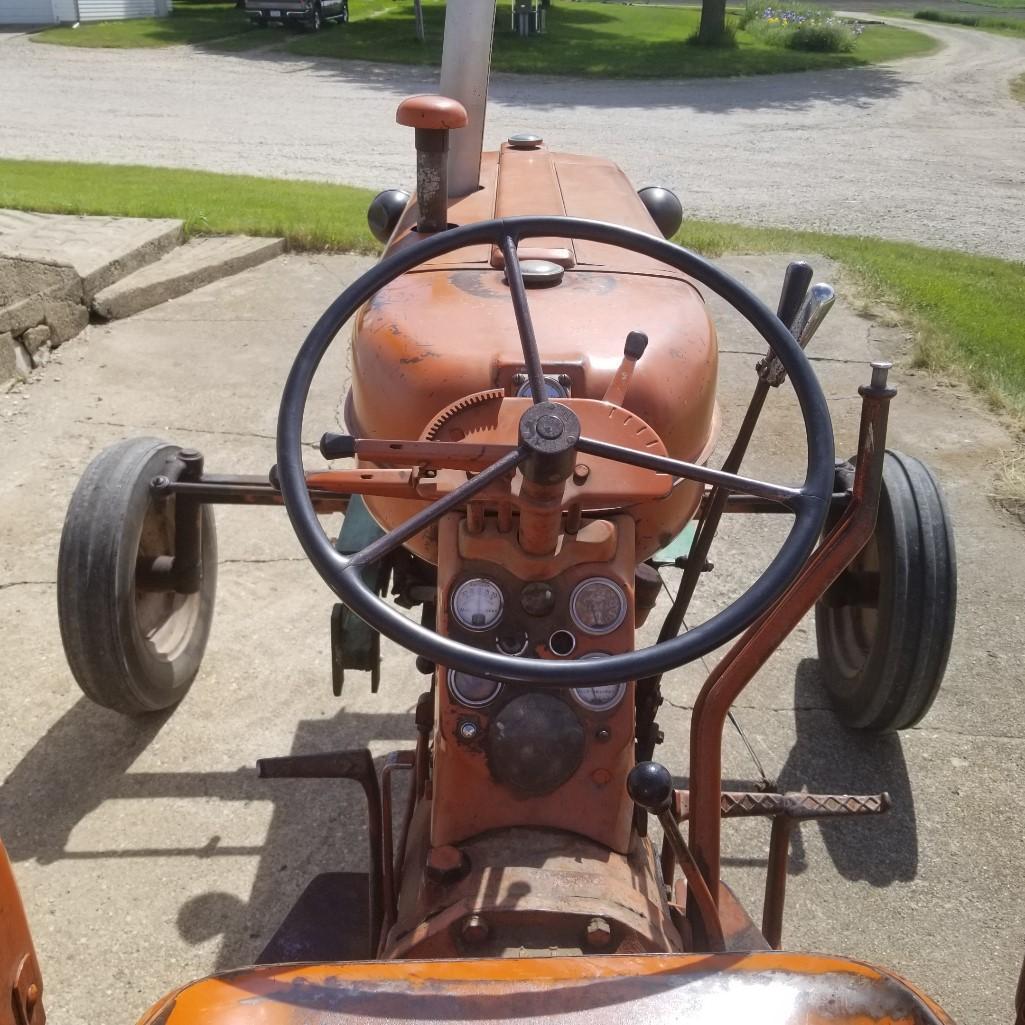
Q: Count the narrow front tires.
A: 2